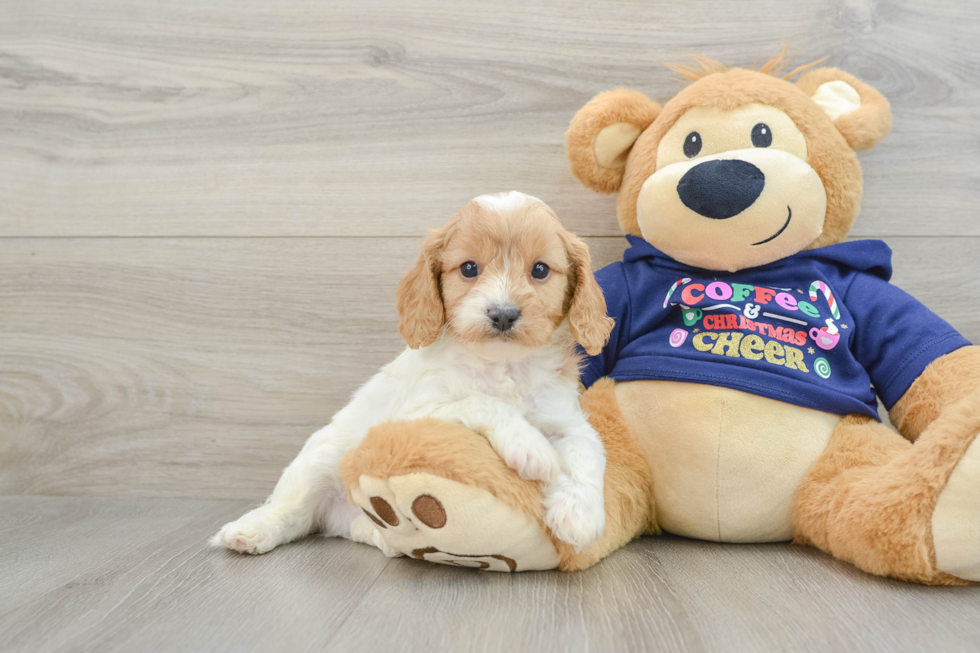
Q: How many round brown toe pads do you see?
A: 3